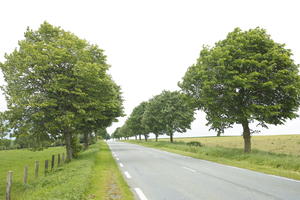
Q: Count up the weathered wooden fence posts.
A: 7